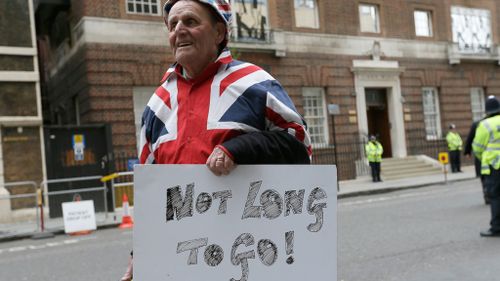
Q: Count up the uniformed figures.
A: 3